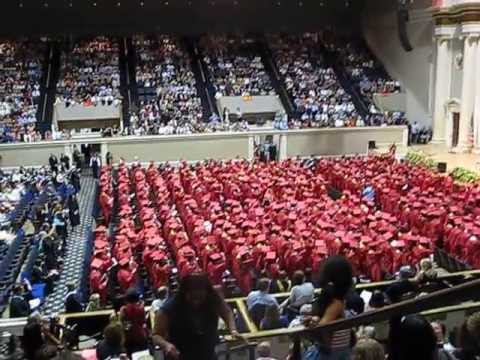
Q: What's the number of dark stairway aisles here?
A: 5